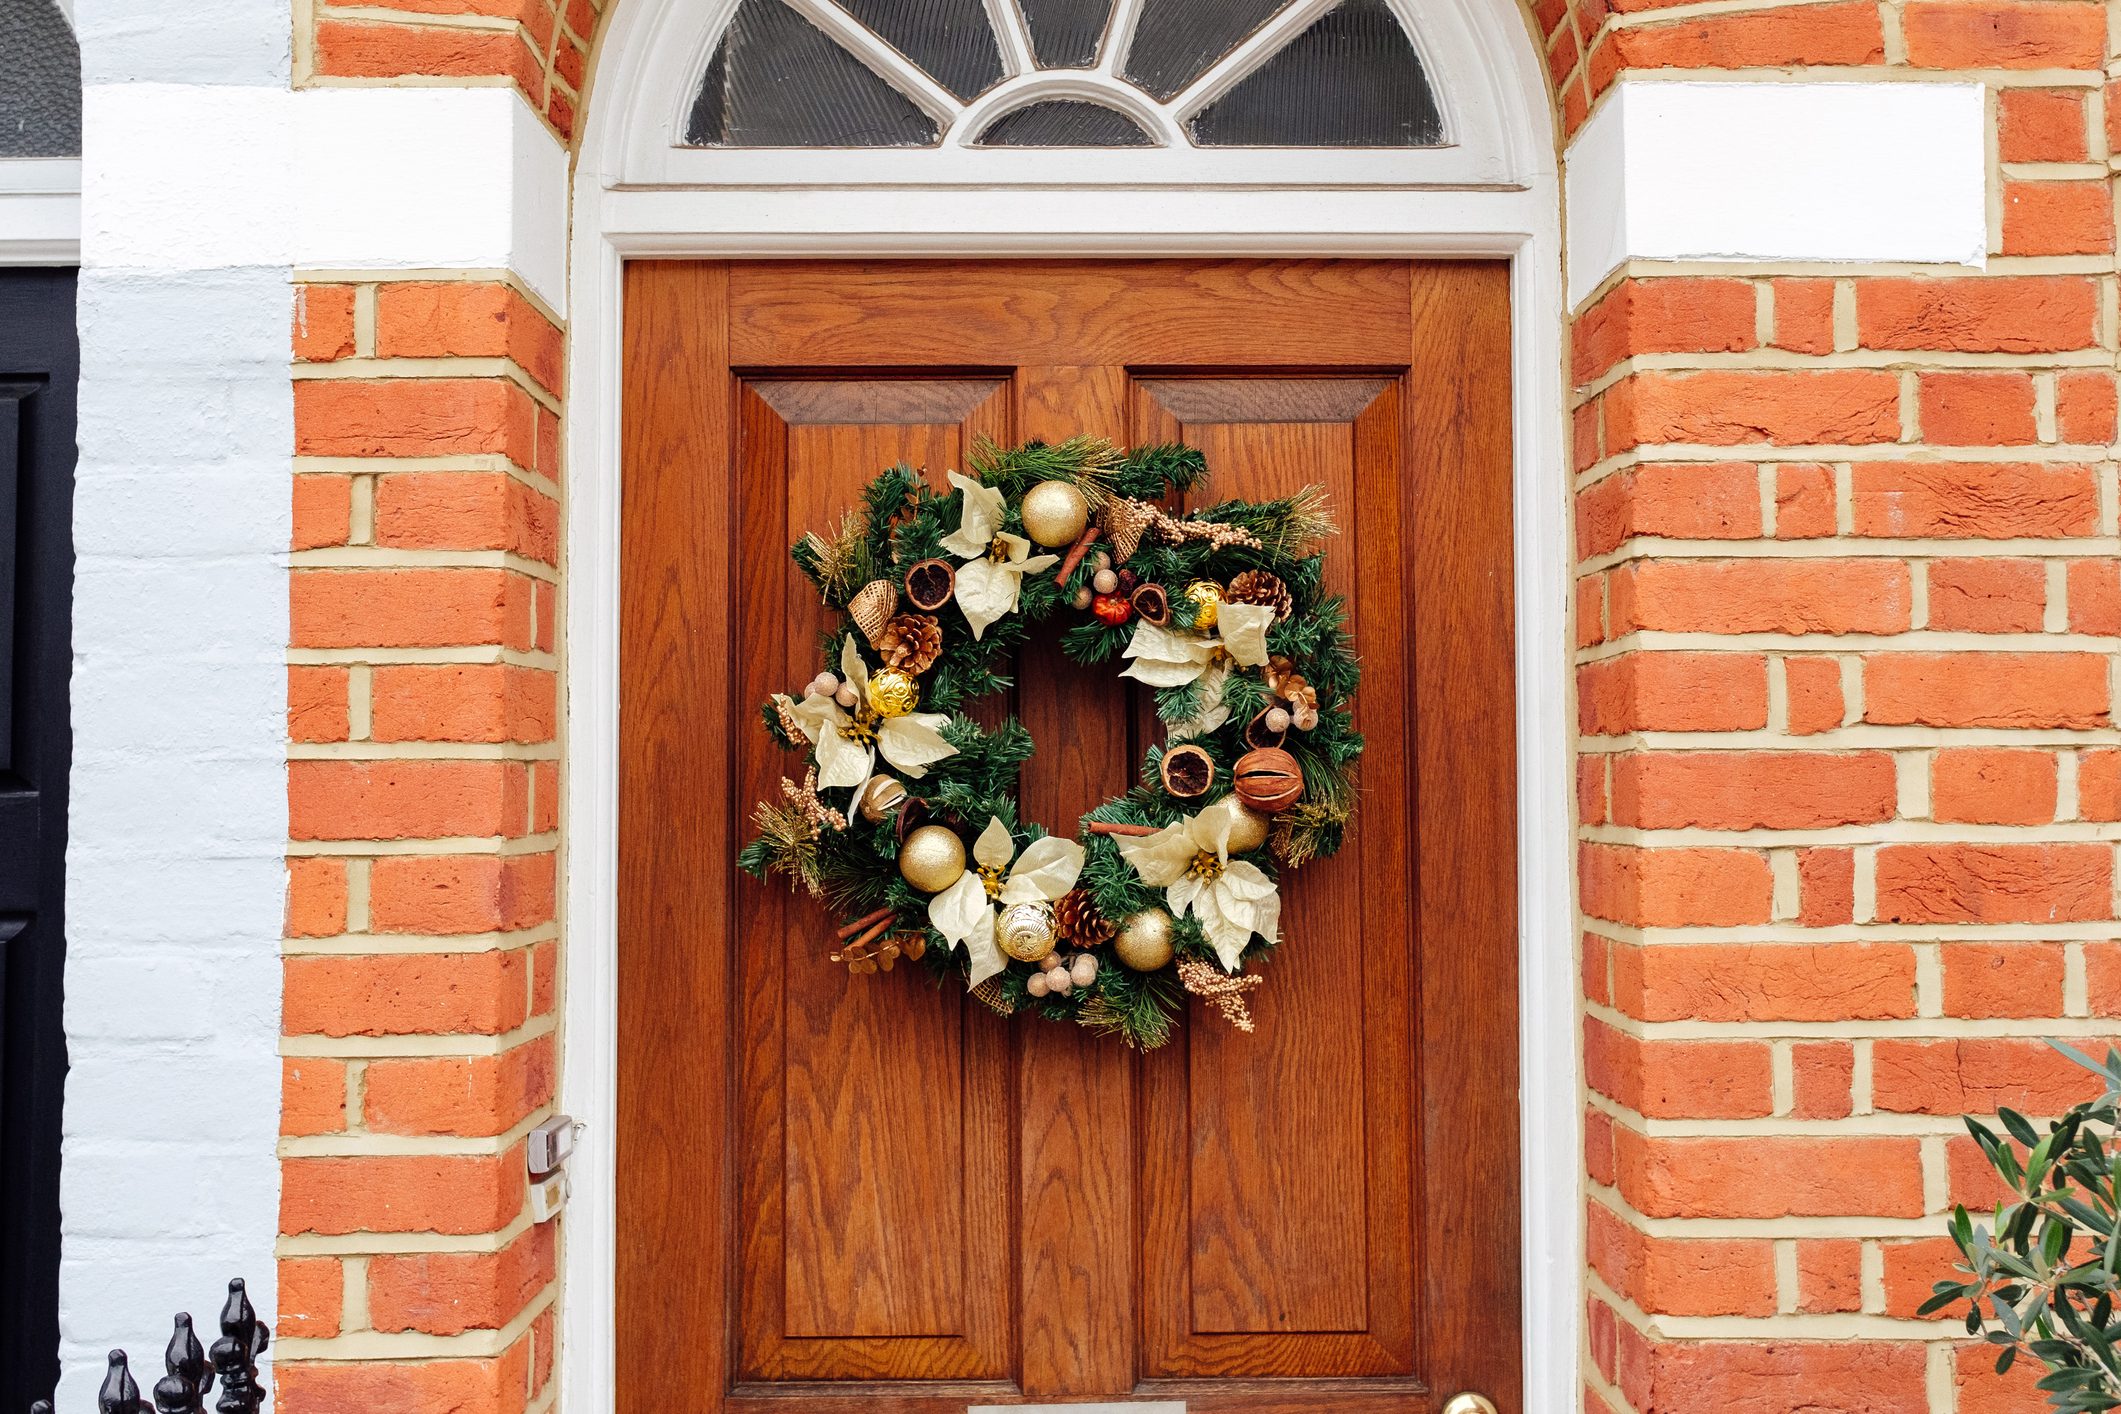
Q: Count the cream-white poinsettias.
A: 5